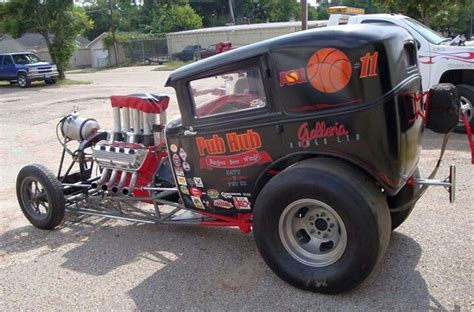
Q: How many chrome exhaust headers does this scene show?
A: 4